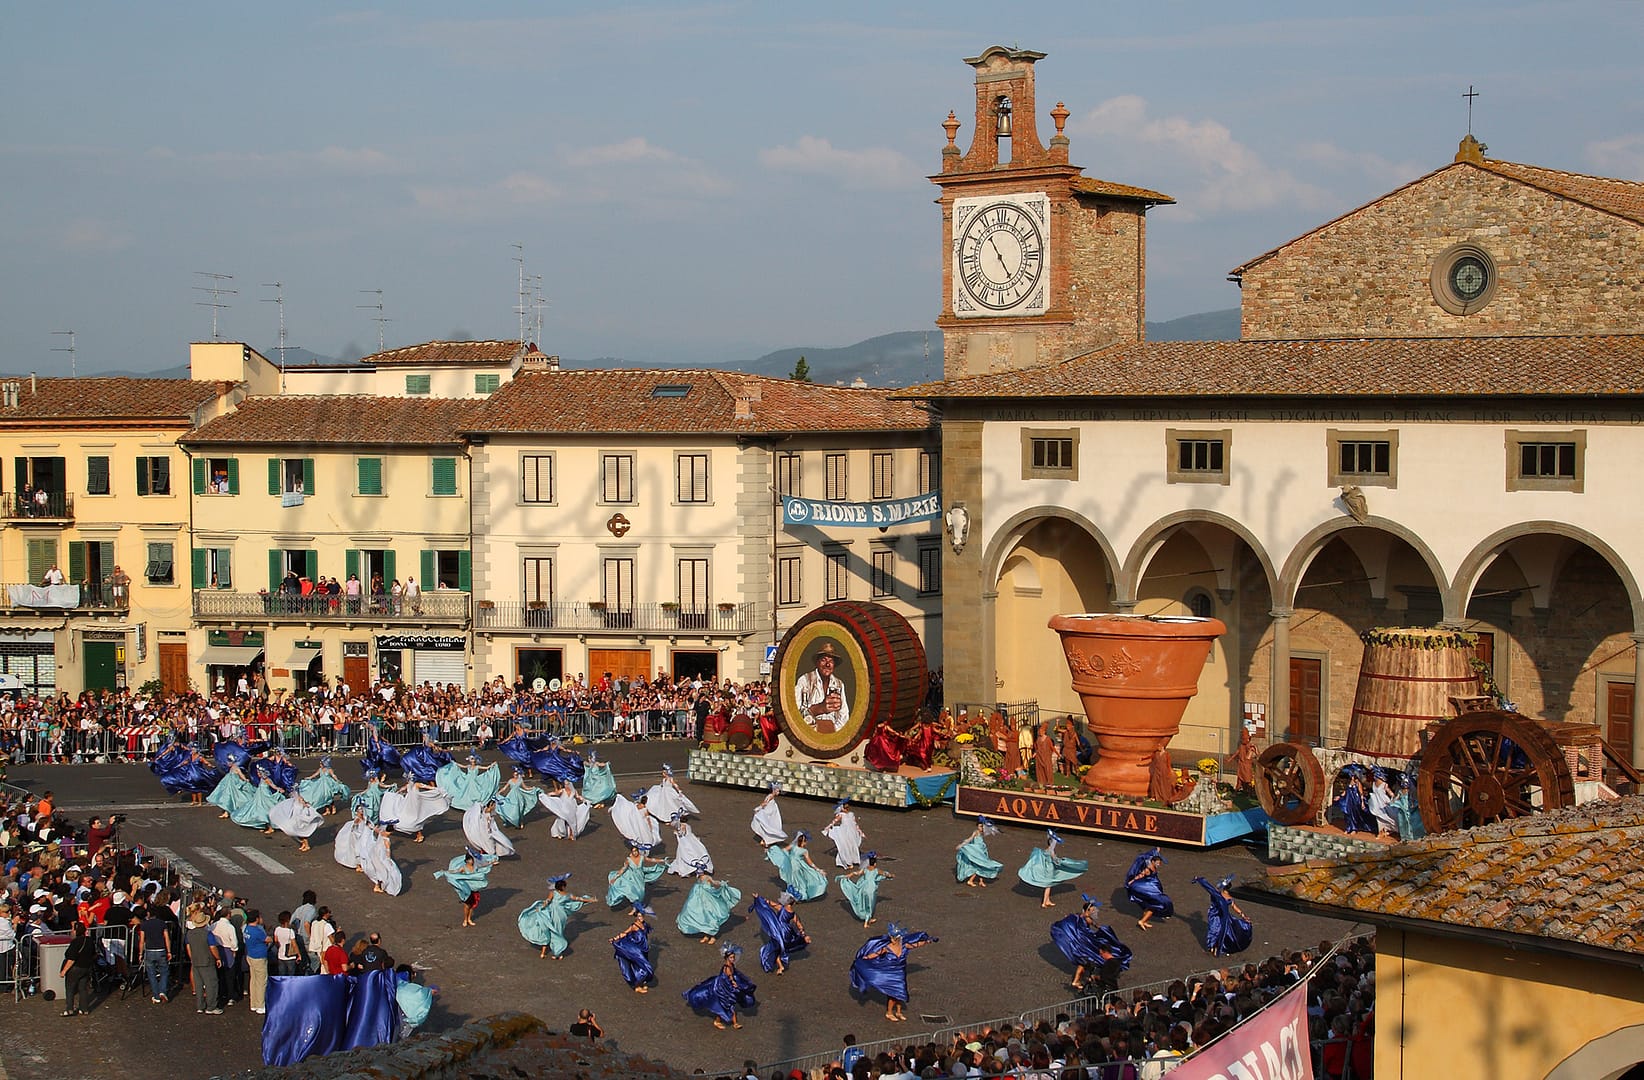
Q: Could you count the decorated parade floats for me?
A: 3